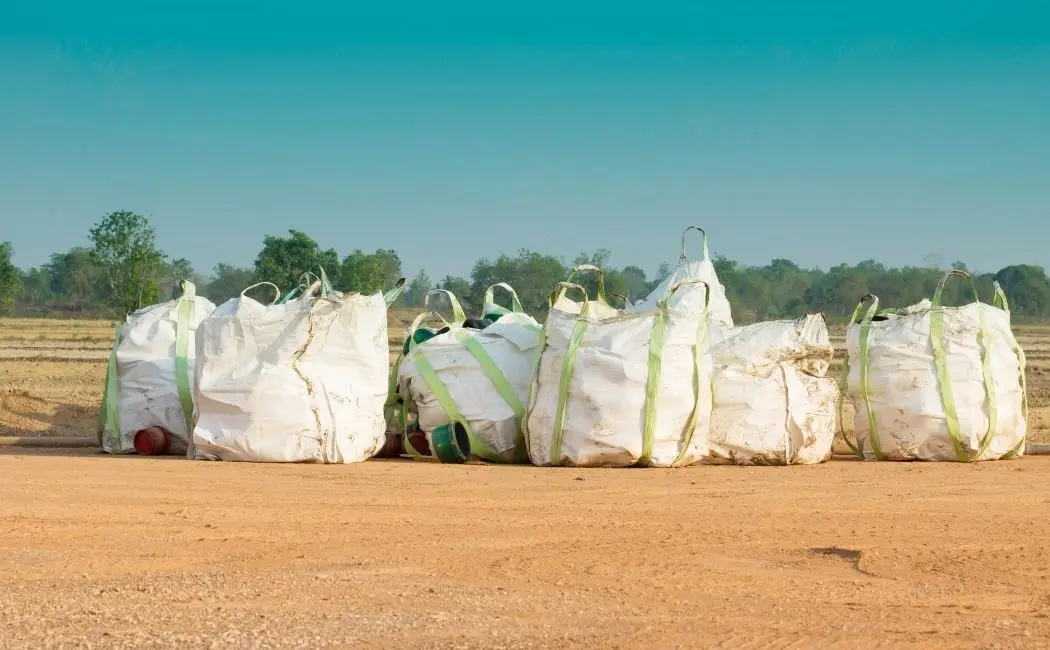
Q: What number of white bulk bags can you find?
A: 7